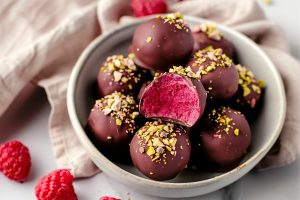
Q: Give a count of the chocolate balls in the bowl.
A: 9